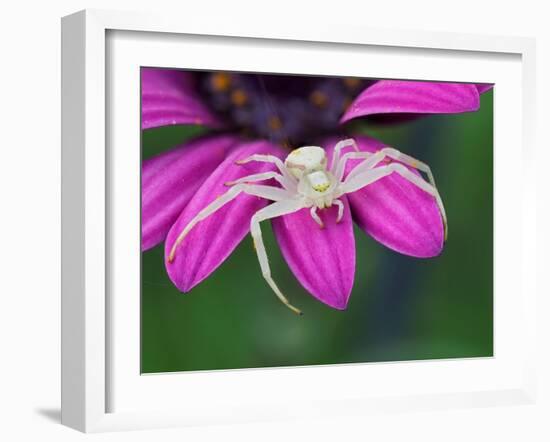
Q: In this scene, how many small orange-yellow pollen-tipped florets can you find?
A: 5